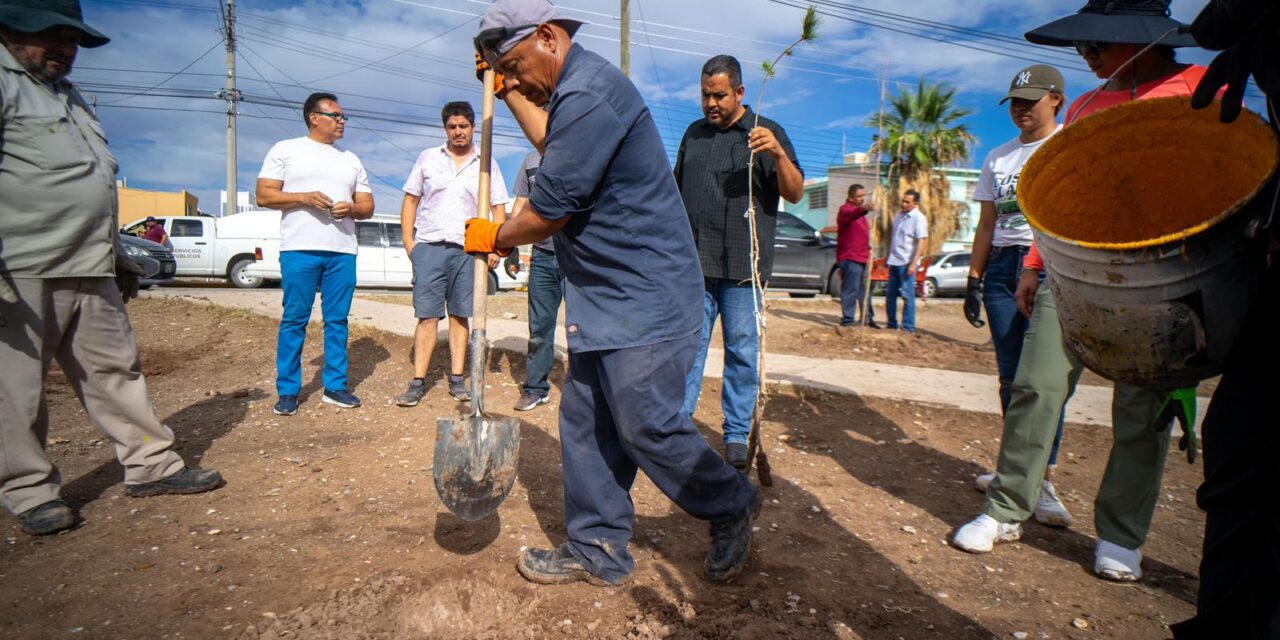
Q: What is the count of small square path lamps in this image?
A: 0